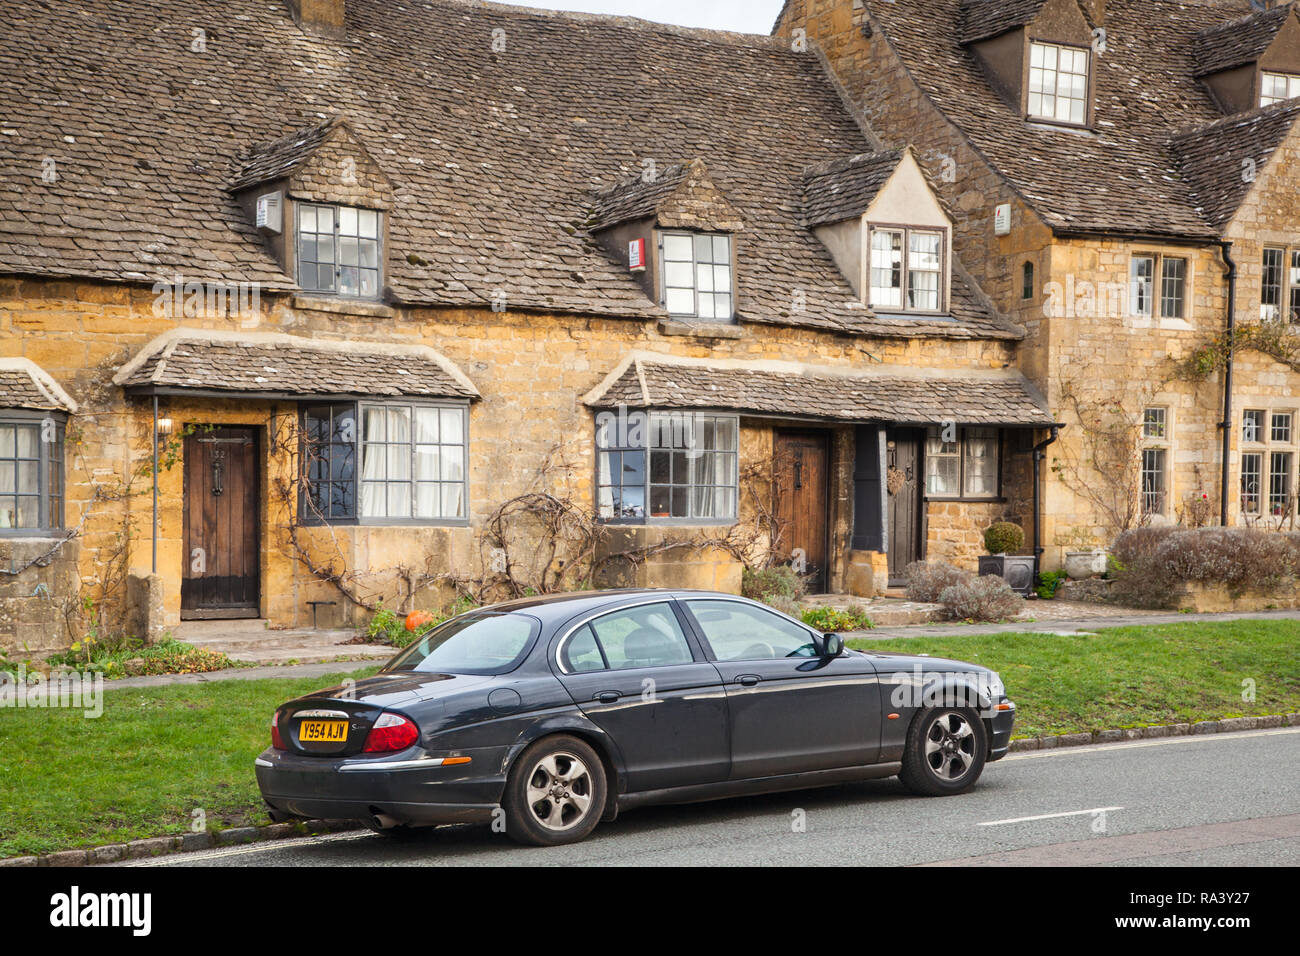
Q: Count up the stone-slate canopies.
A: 3